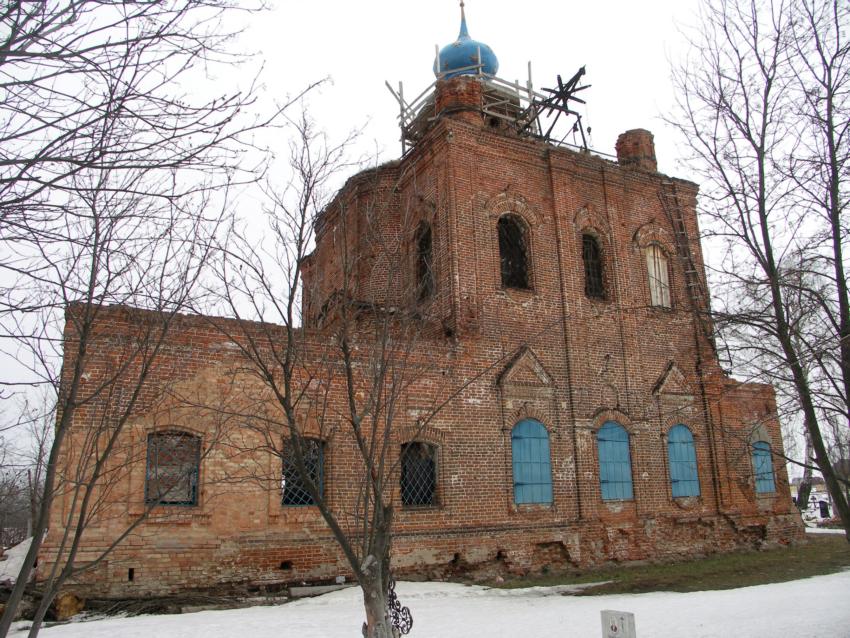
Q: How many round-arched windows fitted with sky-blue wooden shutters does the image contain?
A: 4